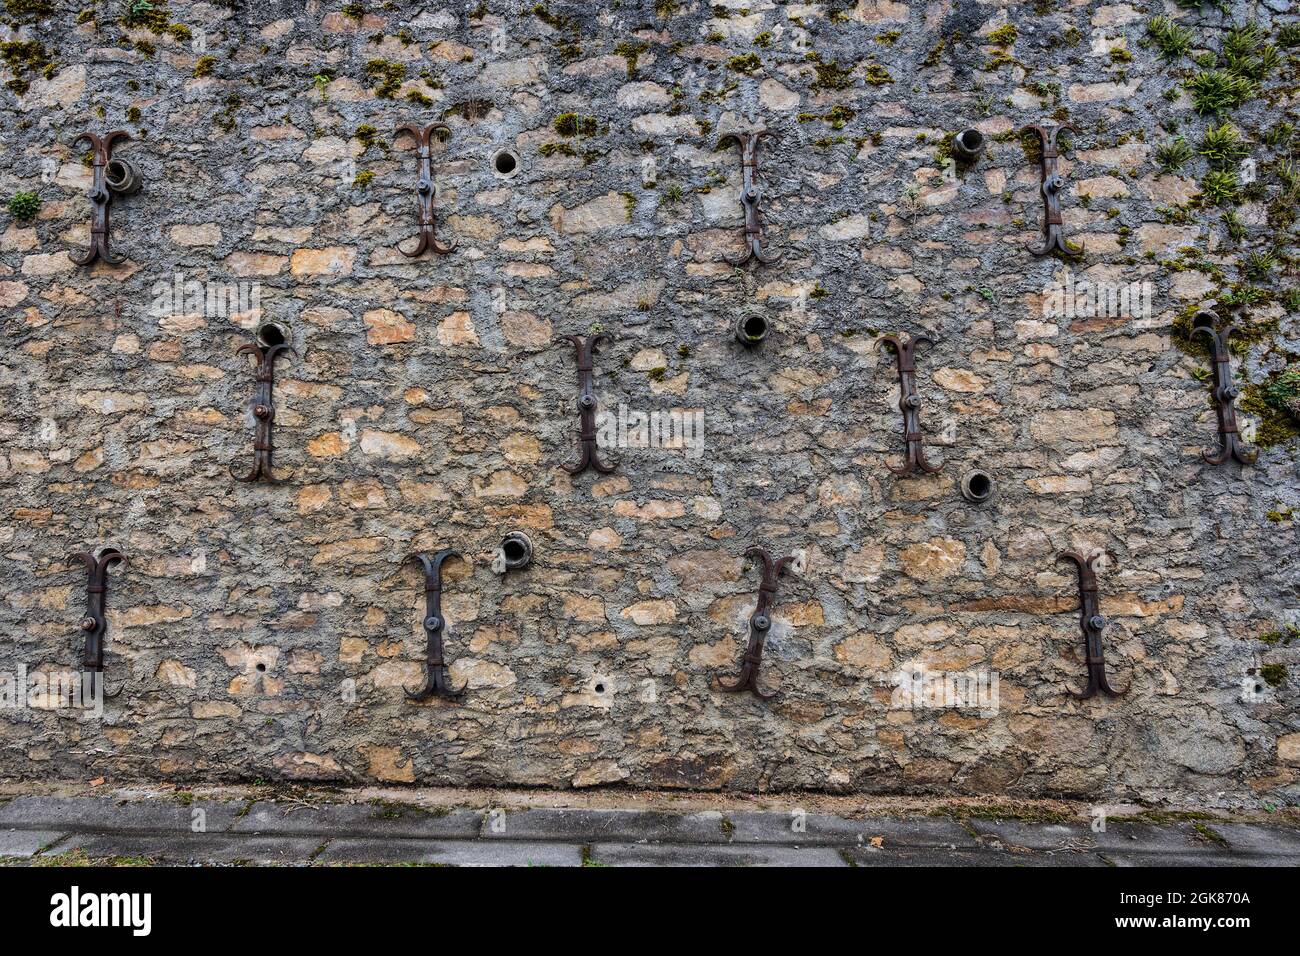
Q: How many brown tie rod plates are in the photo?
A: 12